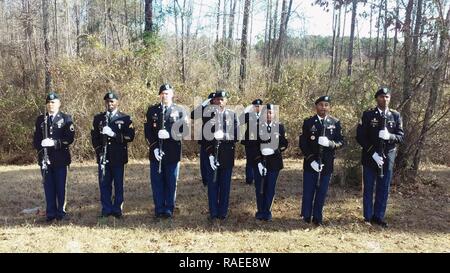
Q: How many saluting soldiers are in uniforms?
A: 2